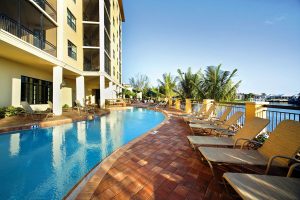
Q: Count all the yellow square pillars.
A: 5